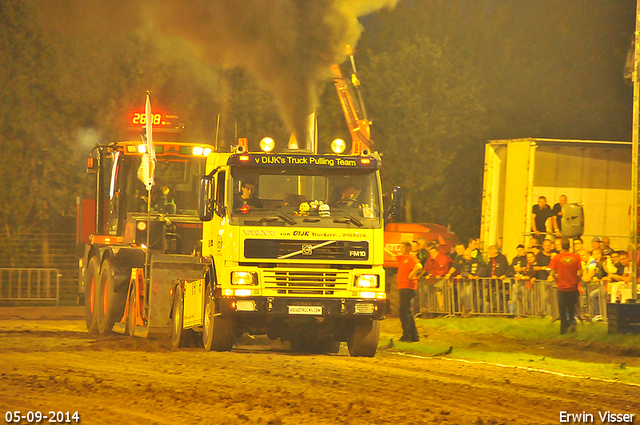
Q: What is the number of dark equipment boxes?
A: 1